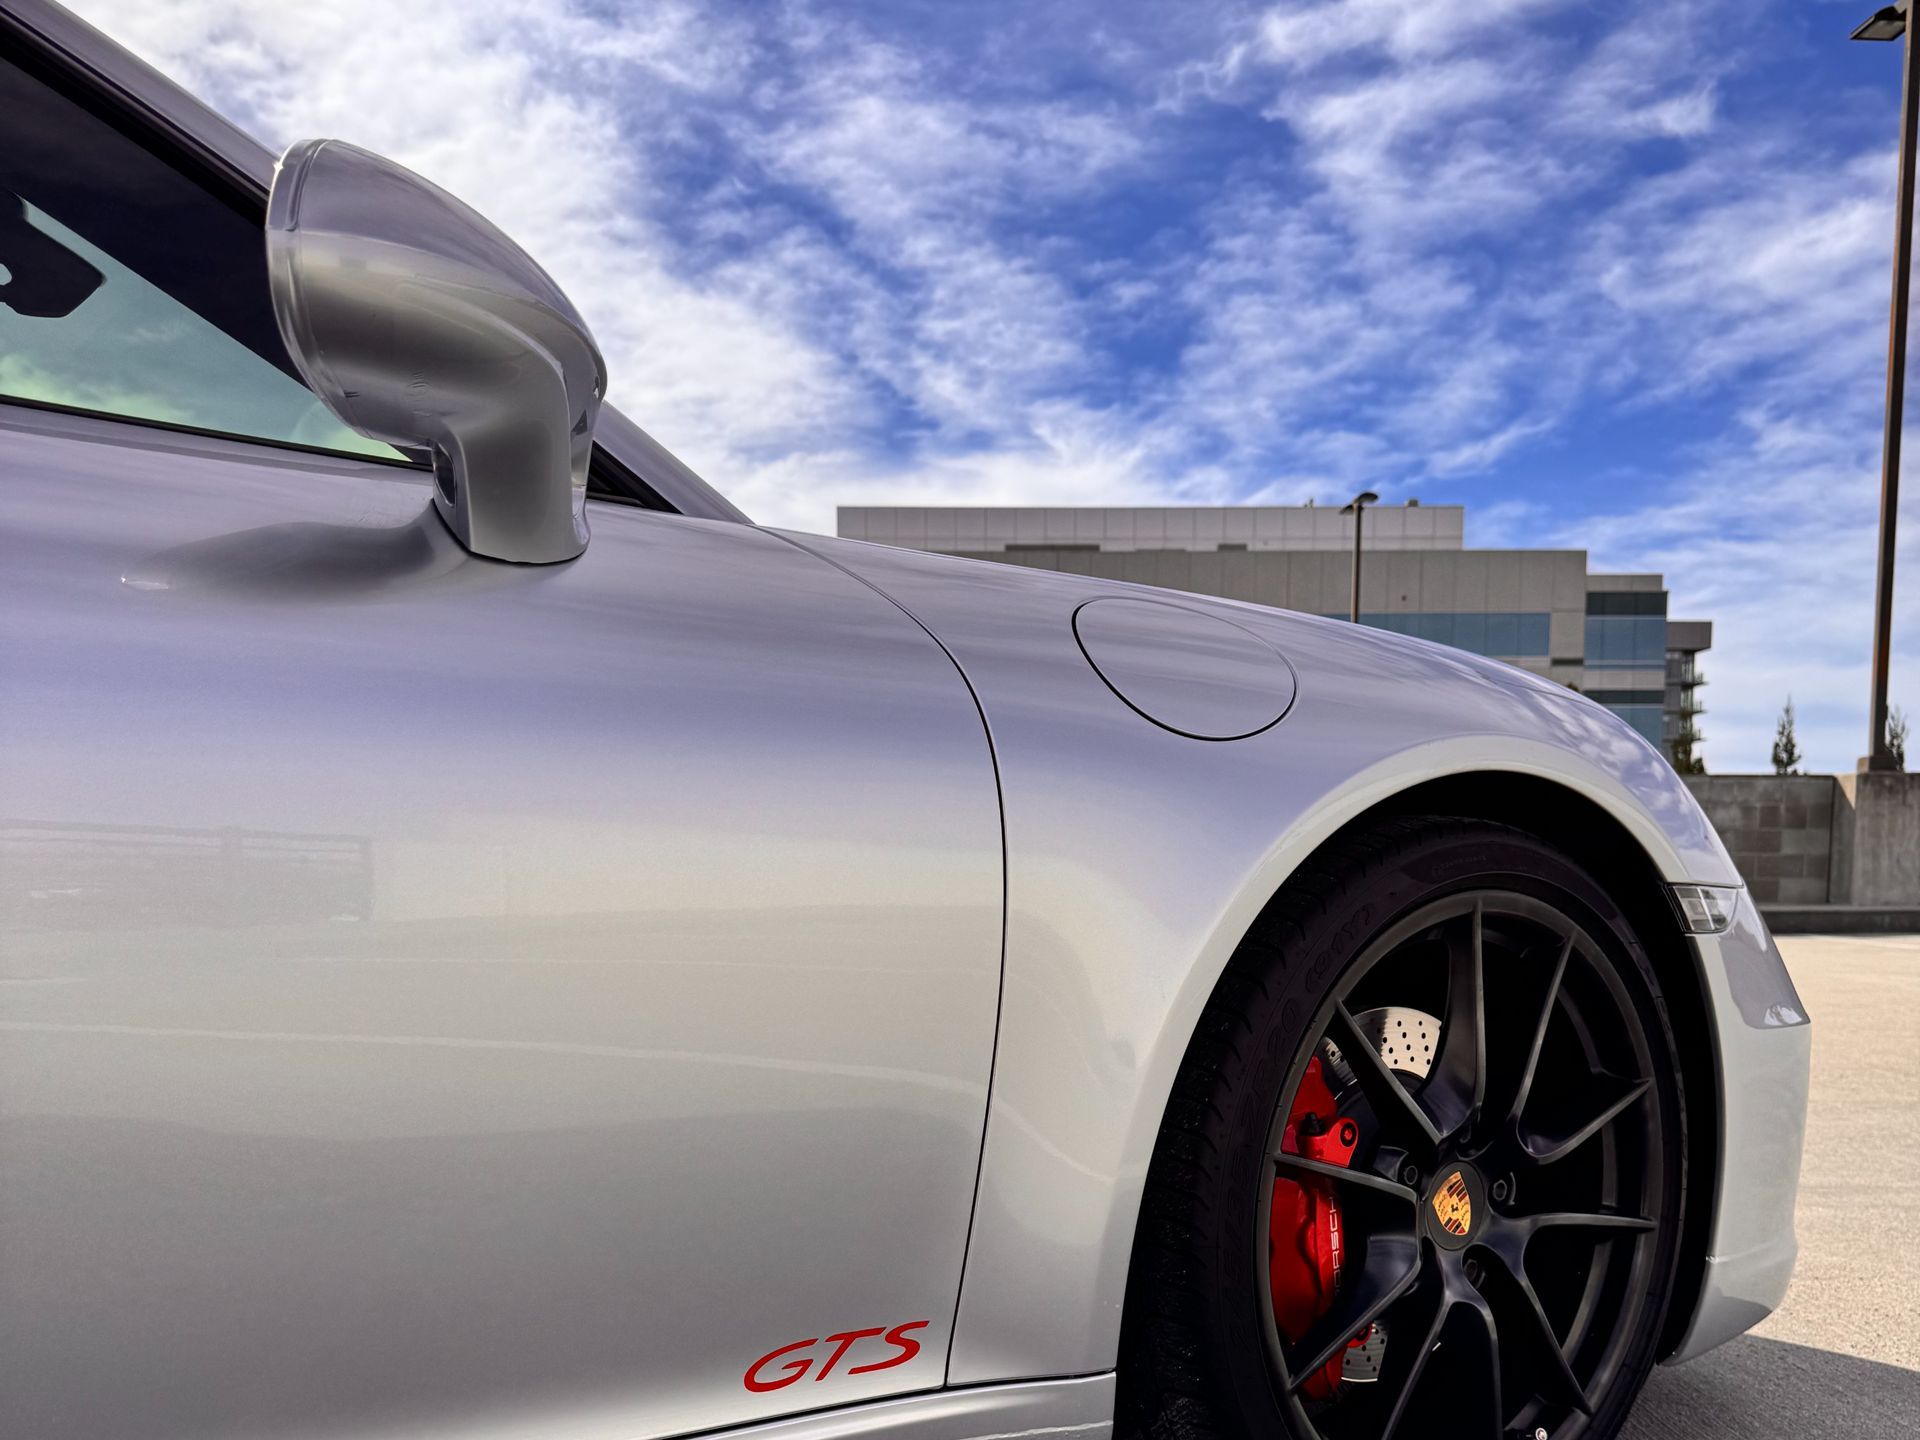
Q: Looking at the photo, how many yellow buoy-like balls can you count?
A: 0